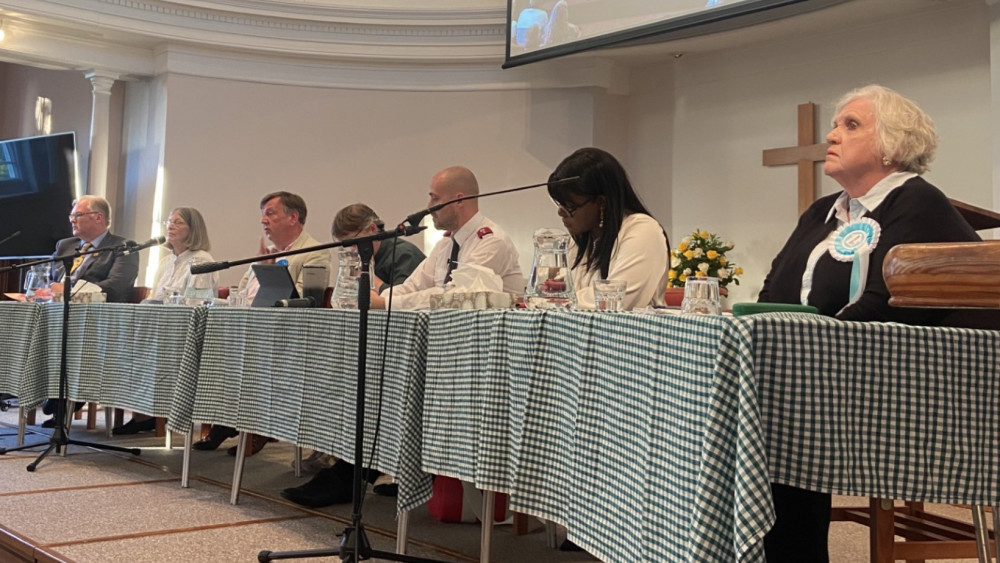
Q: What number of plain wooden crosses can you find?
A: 1